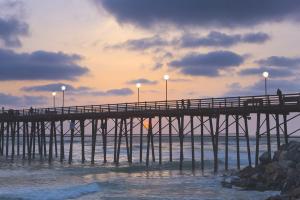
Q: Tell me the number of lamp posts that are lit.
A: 5